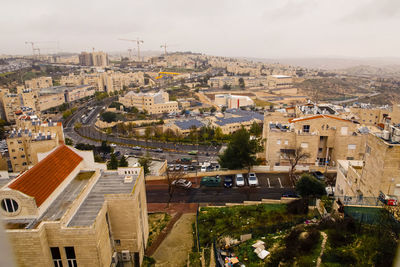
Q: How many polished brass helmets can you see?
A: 0